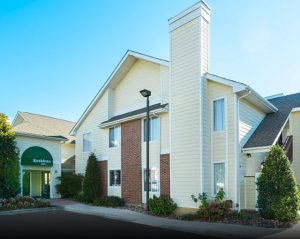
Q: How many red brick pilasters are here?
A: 3